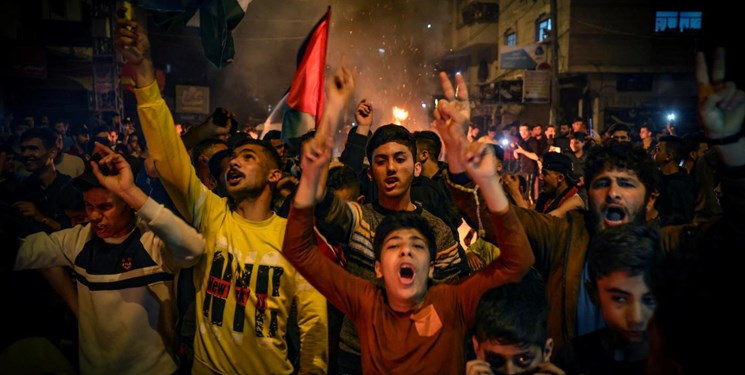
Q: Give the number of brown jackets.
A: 1